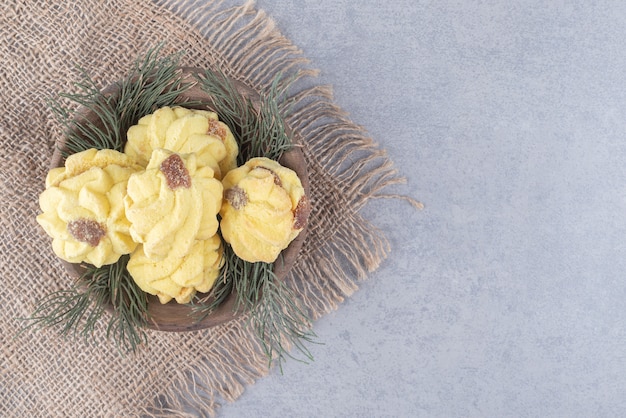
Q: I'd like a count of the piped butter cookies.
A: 5